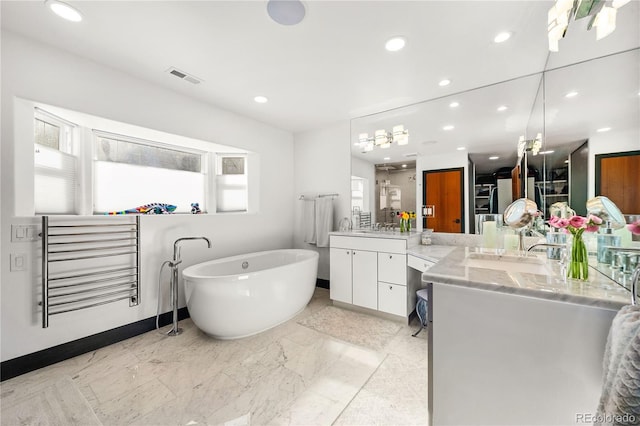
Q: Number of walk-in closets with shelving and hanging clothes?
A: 1